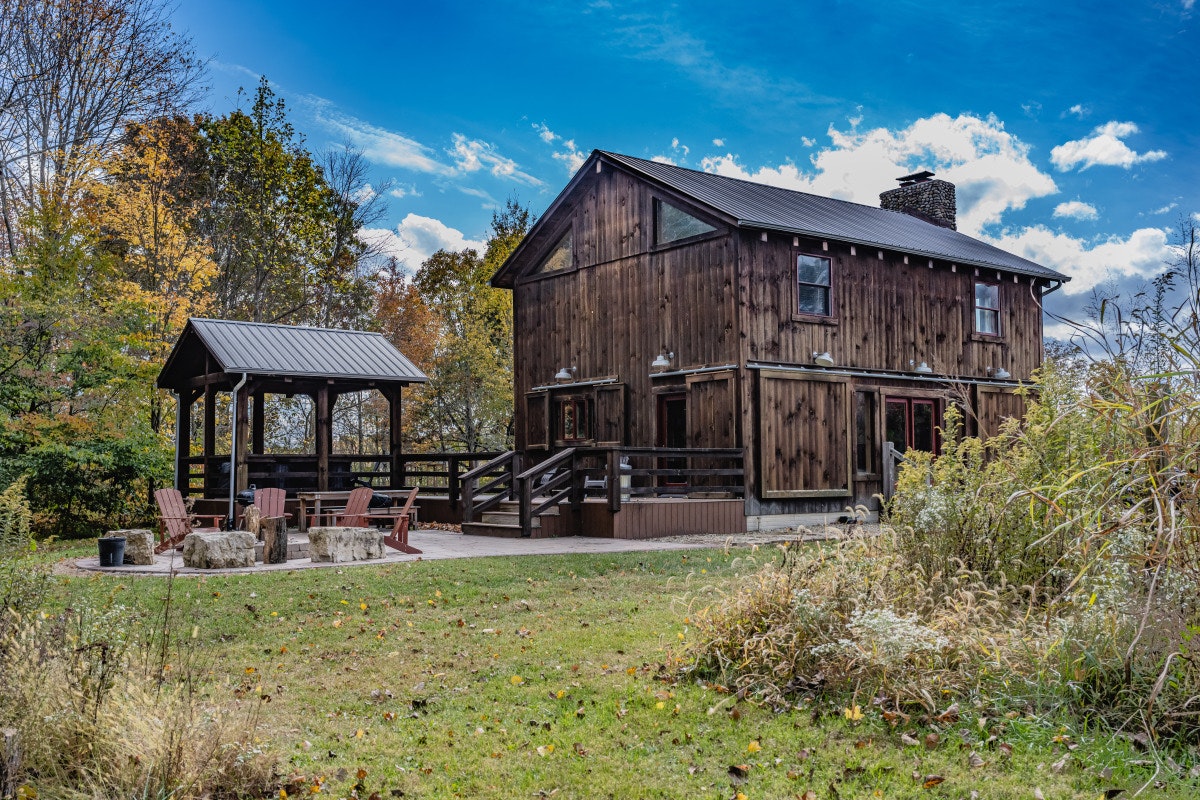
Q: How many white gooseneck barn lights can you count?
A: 5